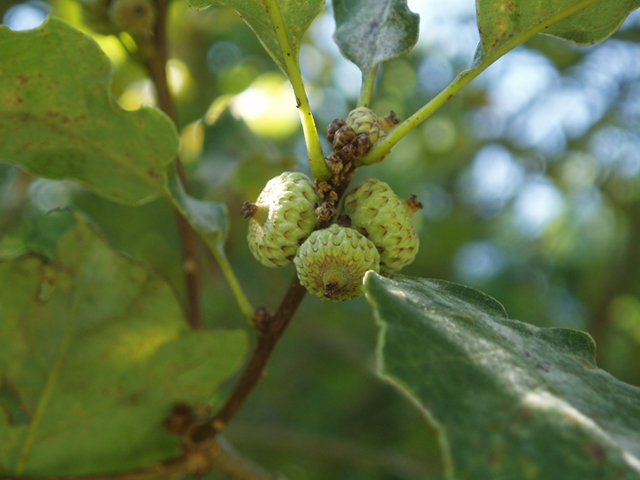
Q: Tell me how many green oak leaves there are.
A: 6